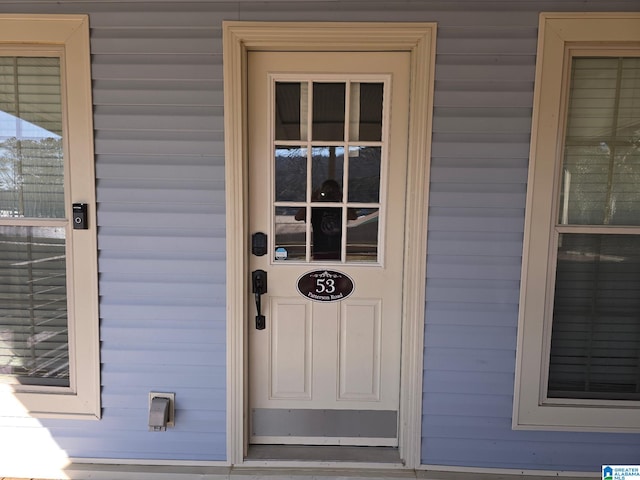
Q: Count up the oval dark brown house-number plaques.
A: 1